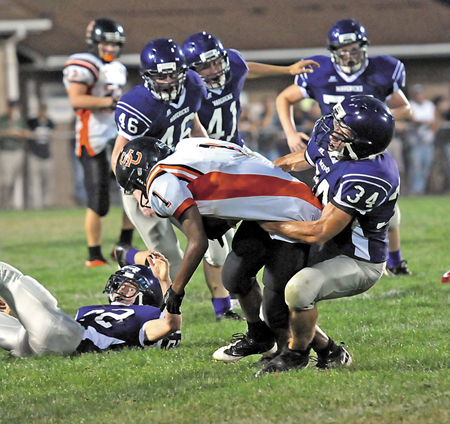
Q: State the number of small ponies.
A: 0